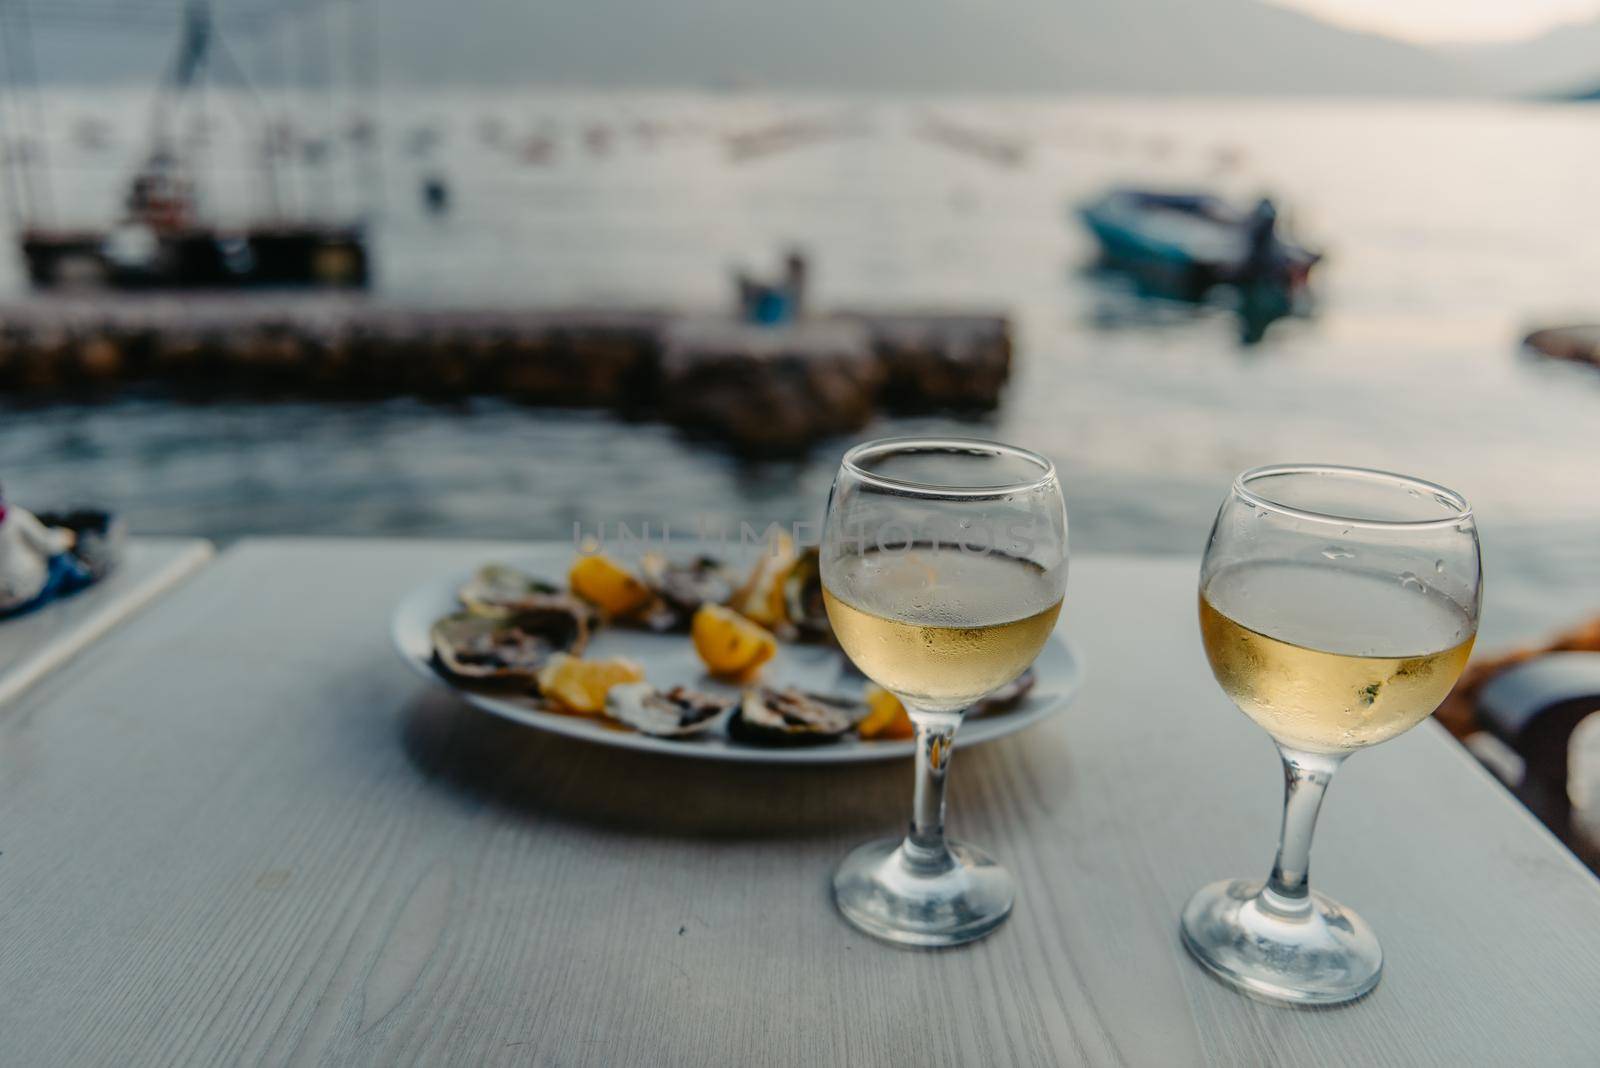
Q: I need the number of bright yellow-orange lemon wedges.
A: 5